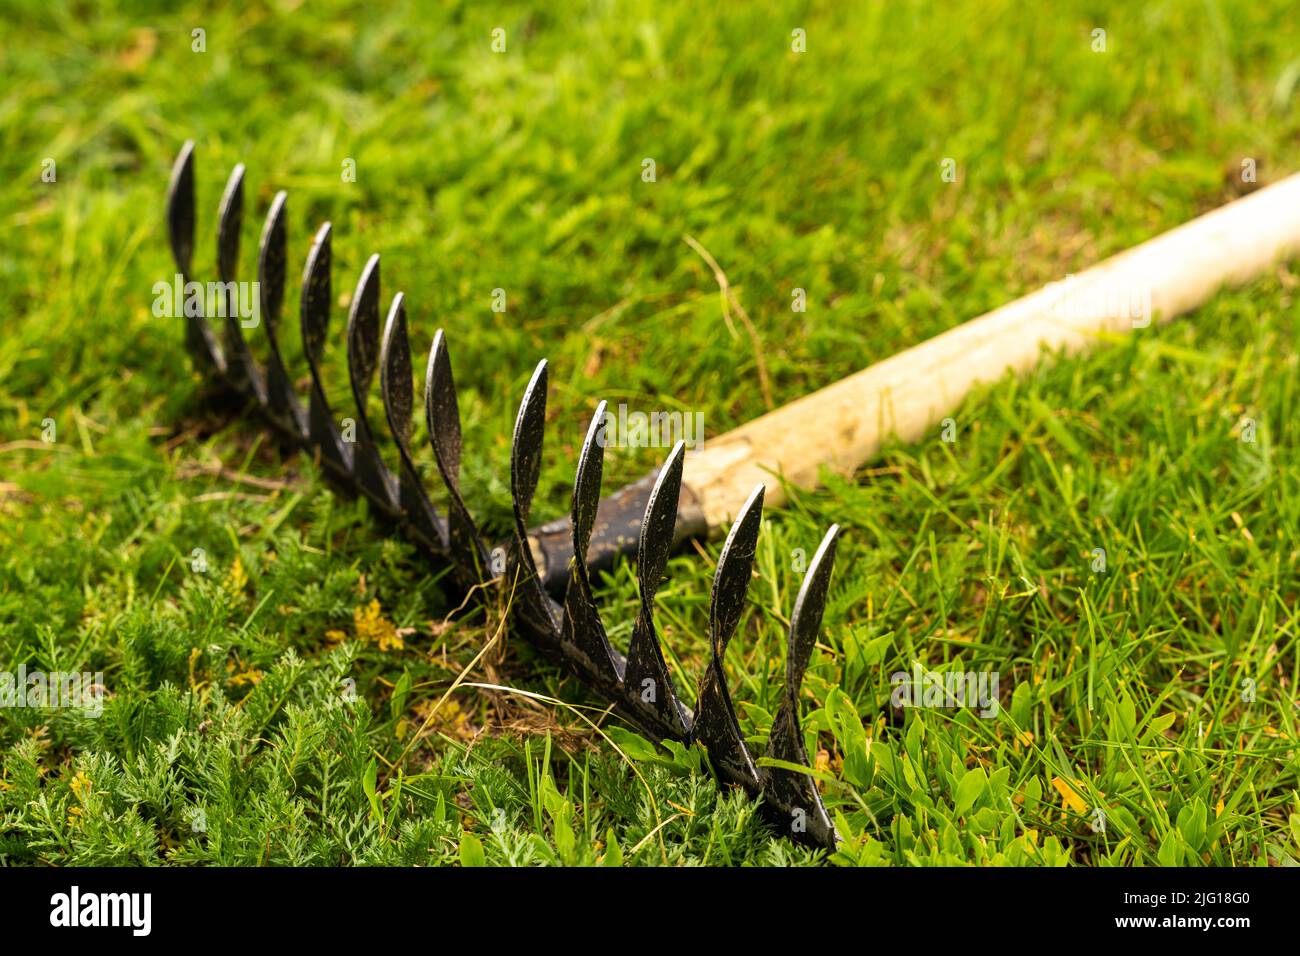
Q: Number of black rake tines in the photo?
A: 12